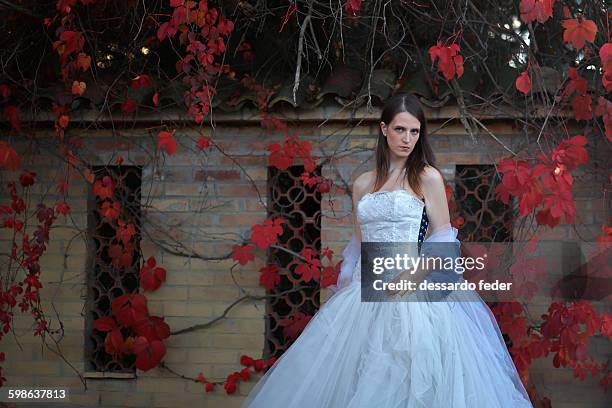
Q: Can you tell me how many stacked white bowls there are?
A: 0